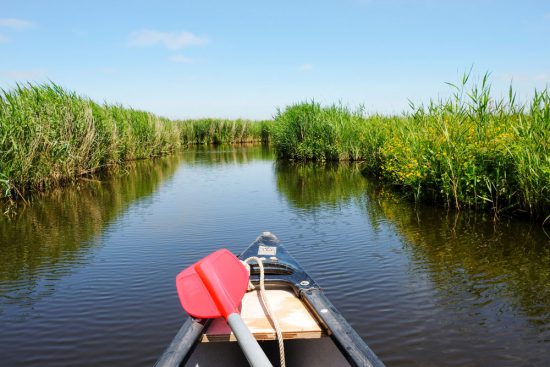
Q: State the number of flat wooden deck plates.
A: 1